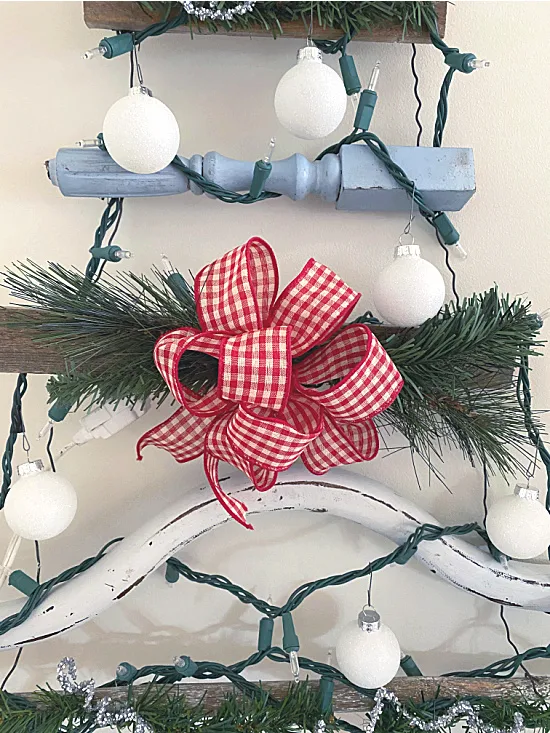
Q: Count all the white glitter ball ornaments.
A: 6